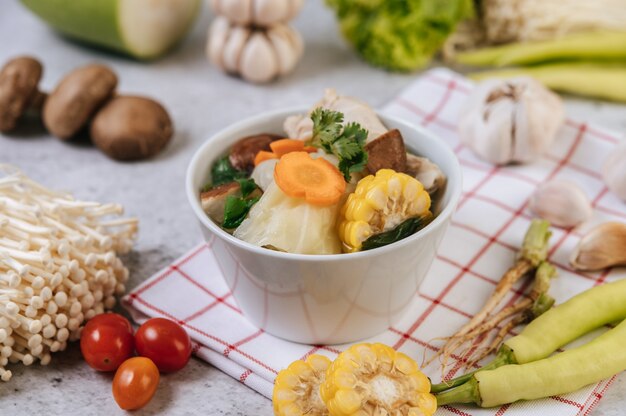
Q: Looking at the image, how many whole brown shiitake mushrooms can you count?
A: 3